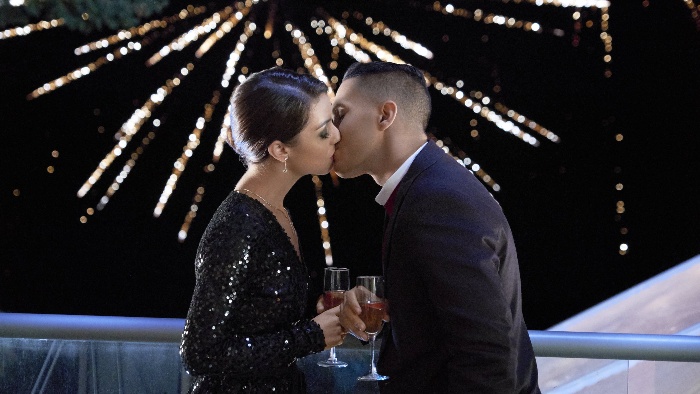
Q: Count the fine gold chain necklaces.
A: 1